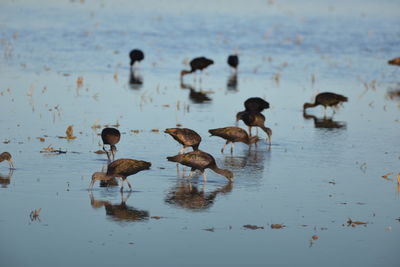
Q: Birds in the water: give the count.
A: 13